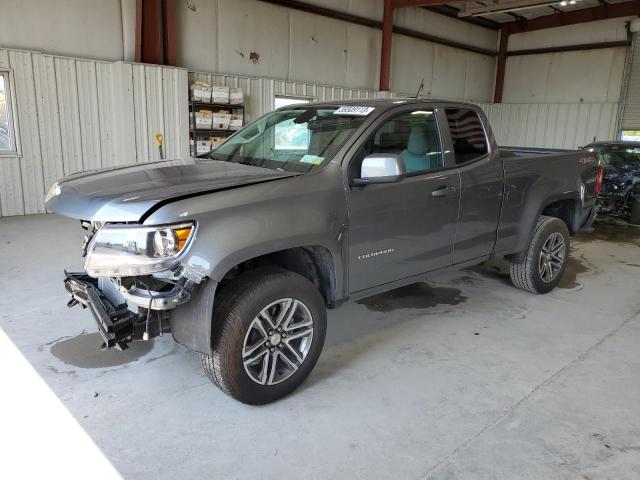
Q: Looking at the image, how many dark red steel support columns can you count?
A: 3